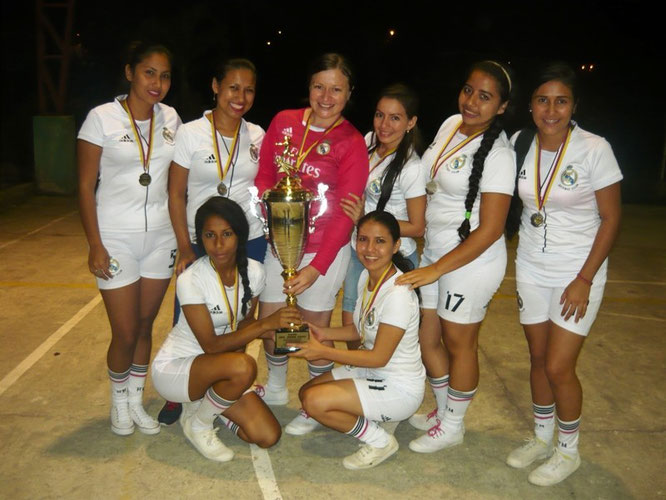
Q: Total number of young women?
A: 8